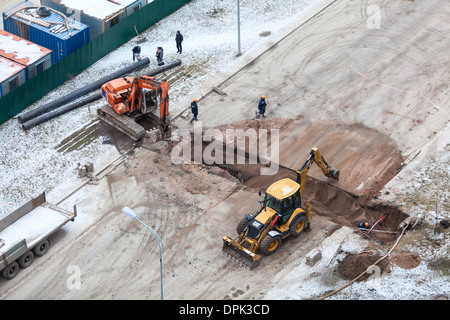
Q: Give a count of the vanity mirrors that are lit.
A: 0